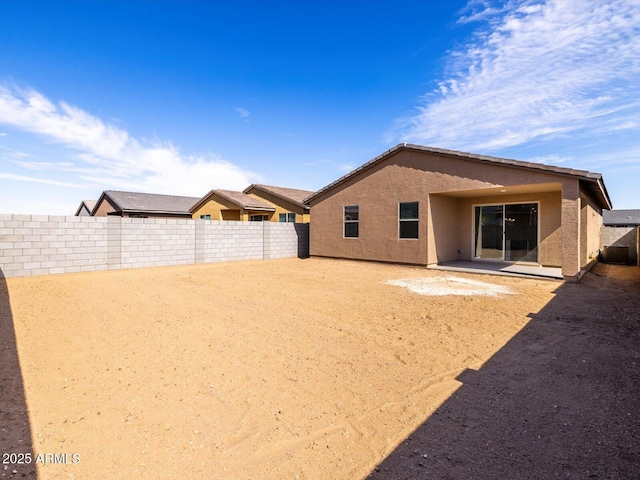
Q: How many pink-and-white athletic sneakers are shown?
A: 0